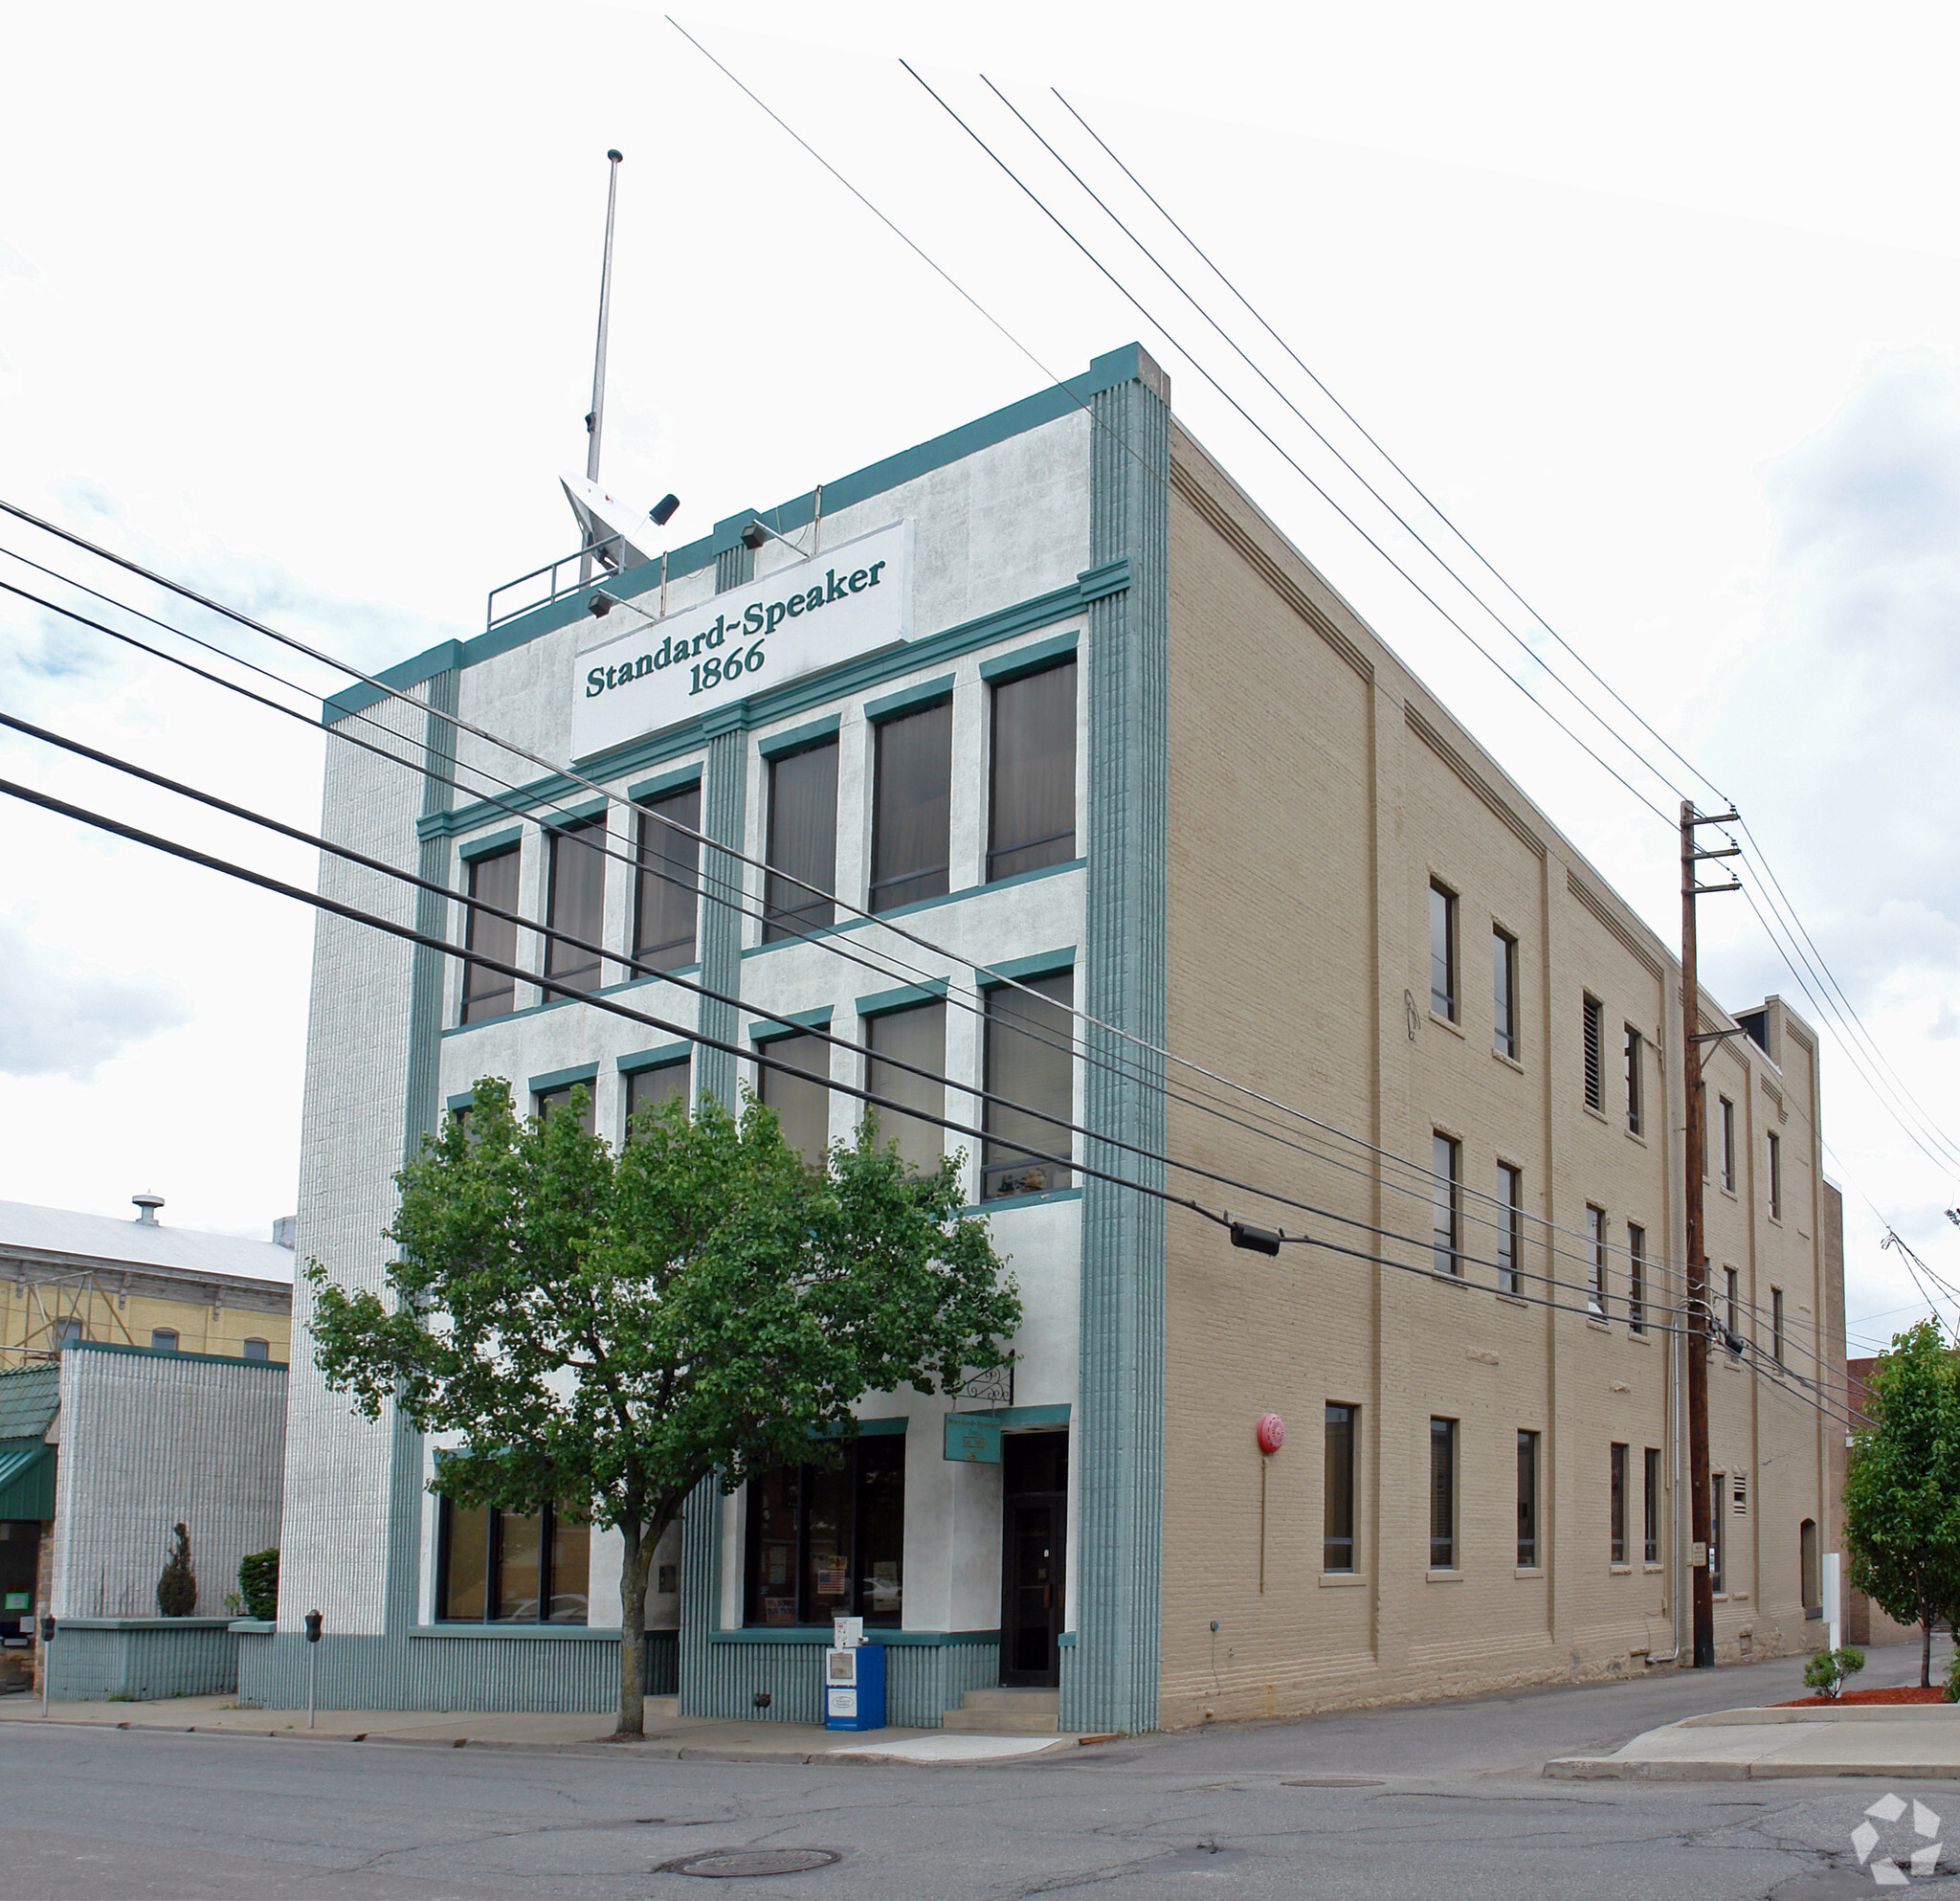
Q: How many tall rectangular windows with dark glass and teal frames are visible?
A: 12